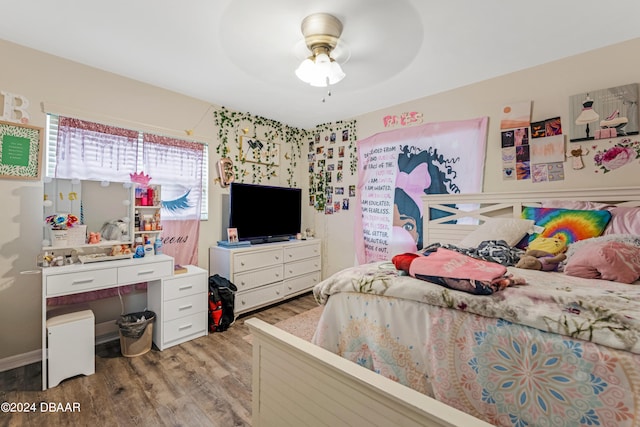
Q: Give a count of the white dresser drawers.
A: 6